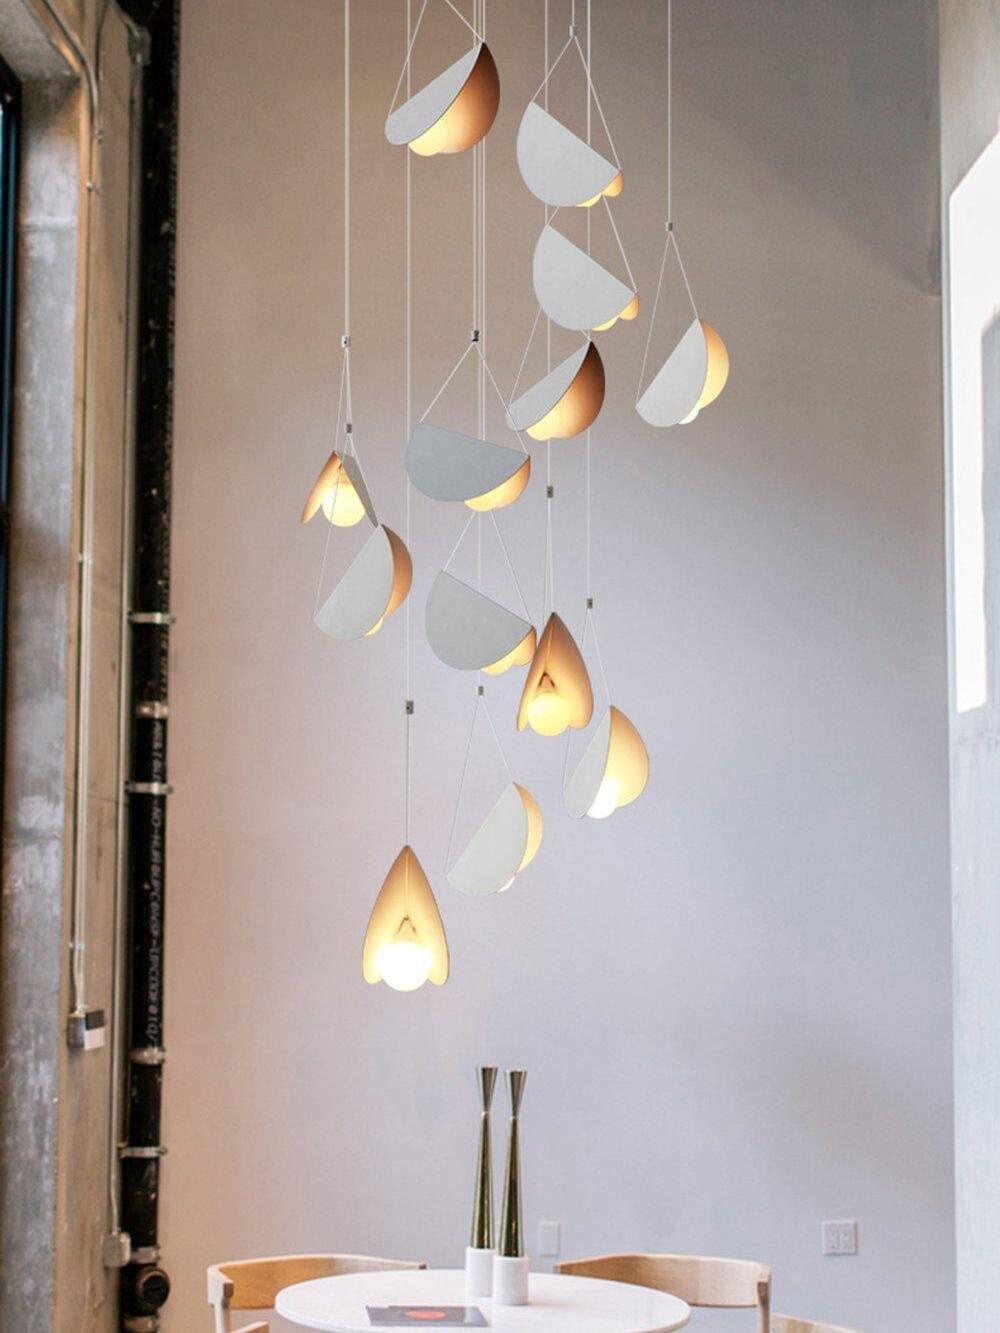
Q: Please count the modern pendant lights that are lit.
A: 13